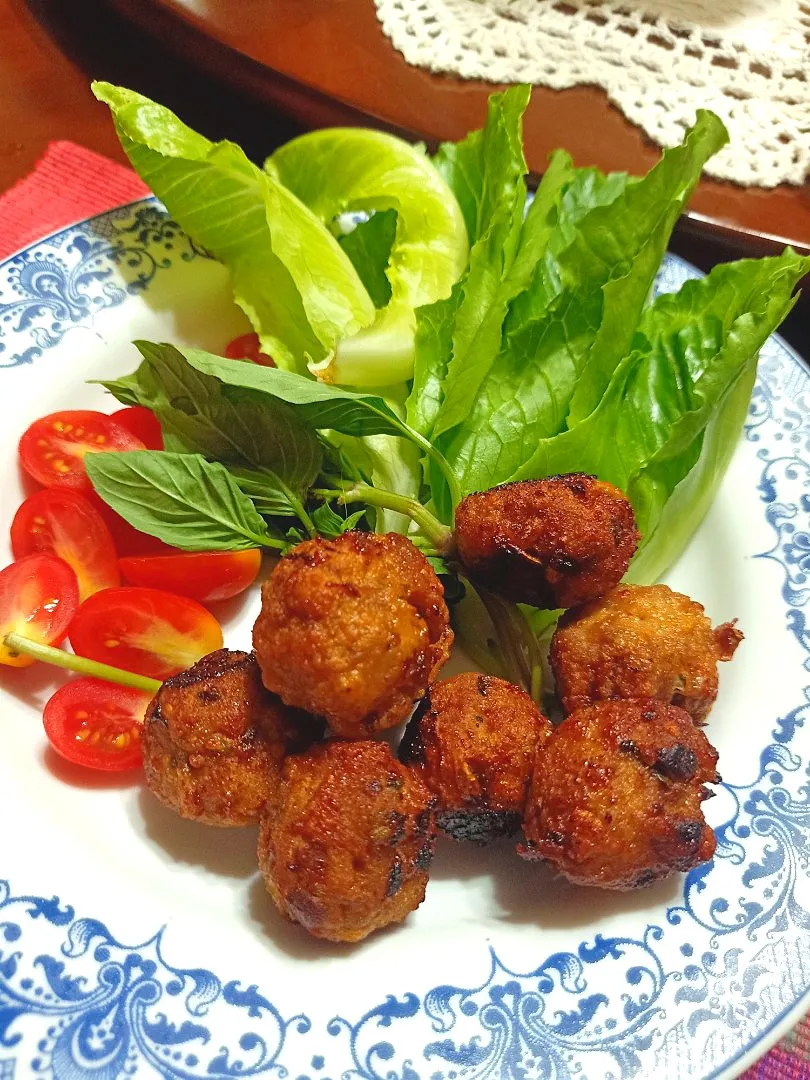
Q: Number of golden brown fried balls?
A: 7